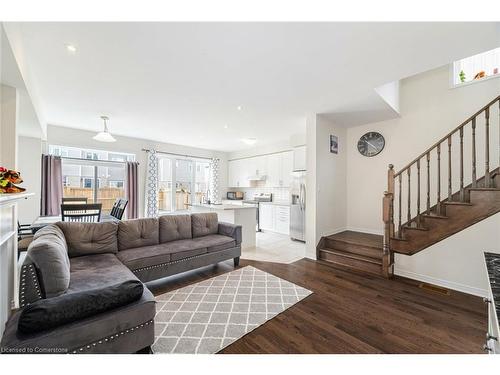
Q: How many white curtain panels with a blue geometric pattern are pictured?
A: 2